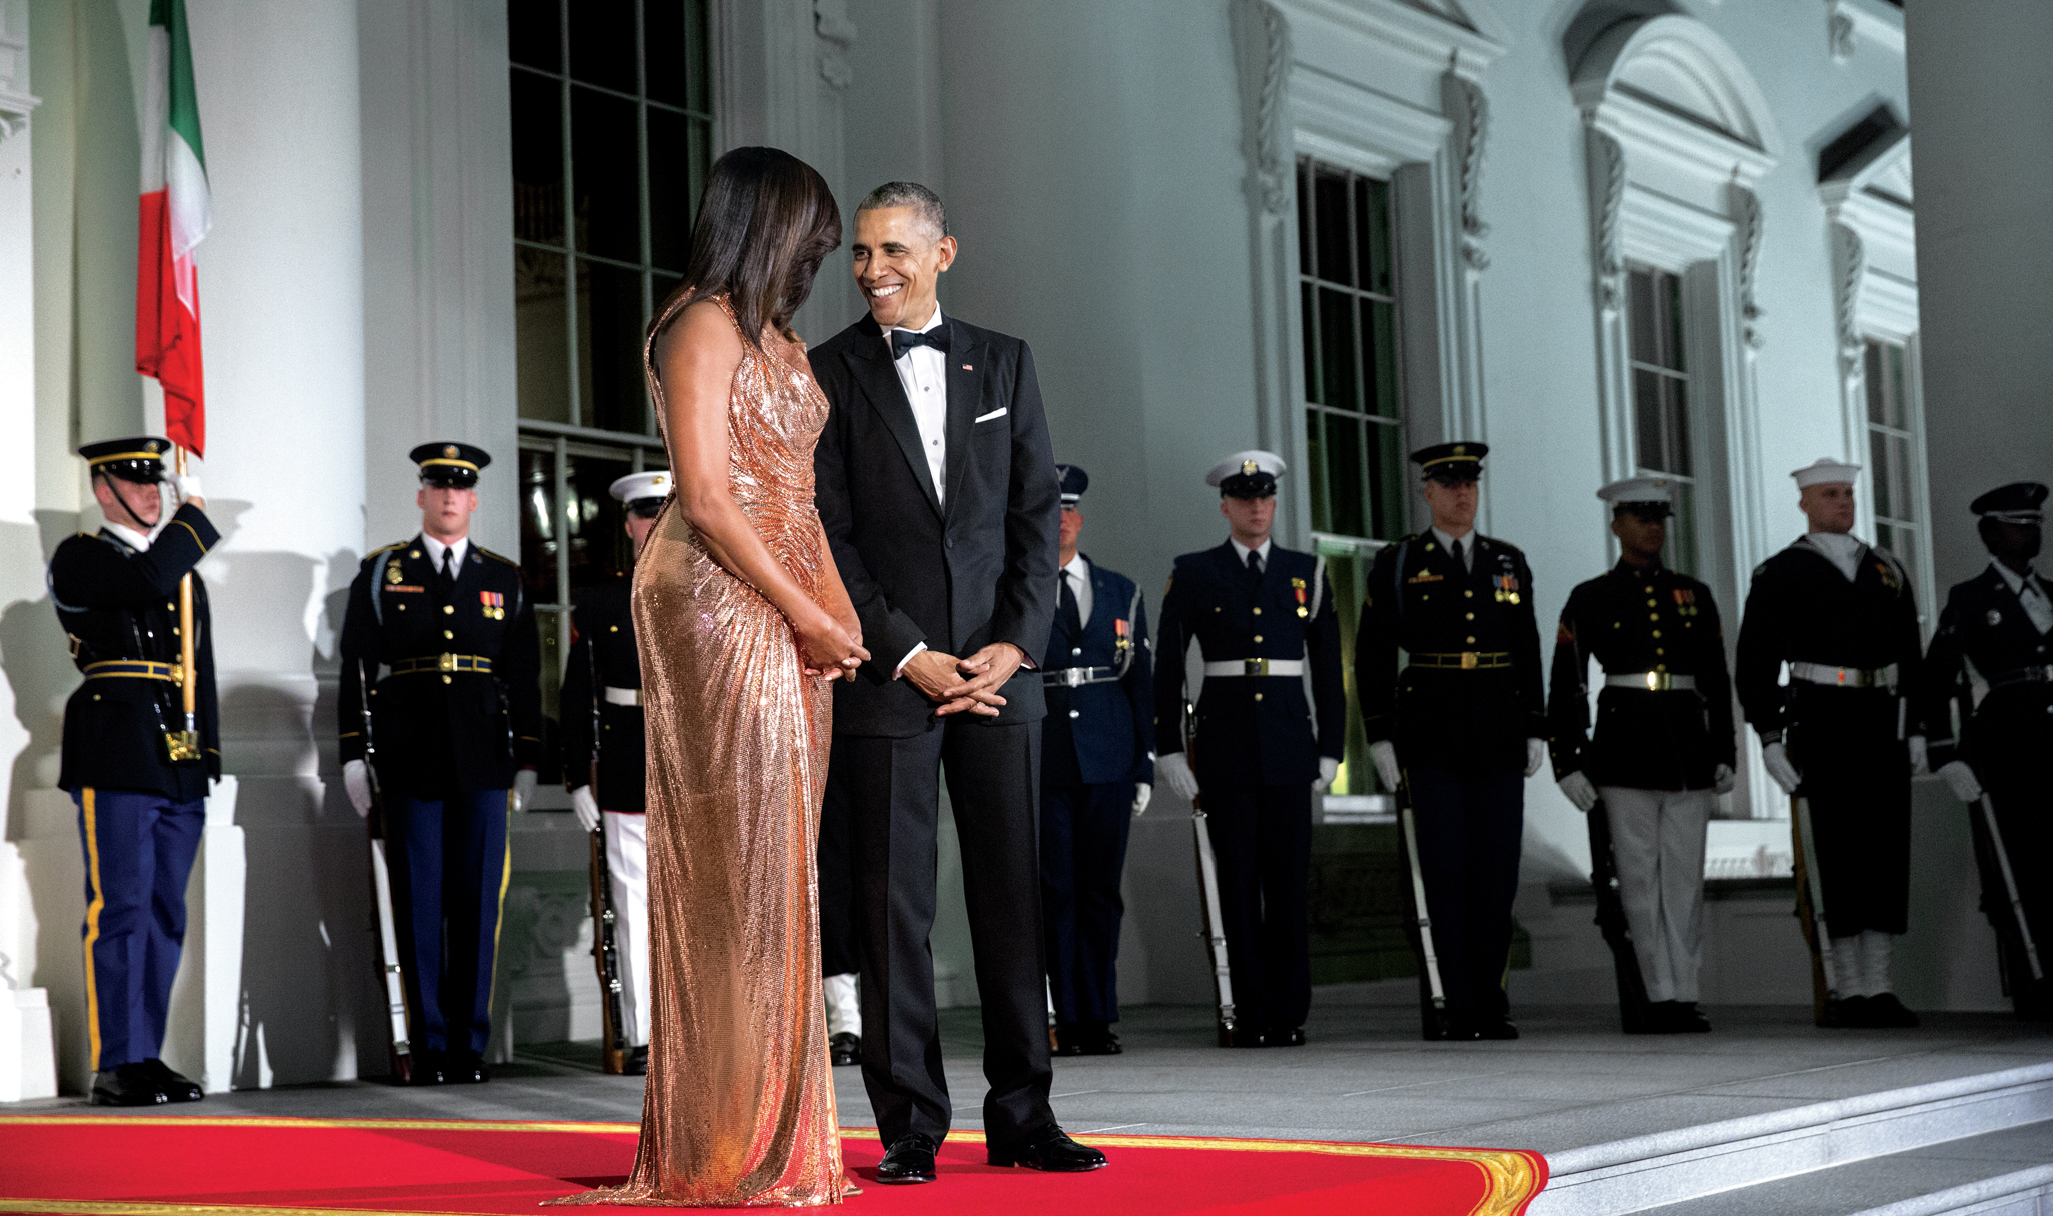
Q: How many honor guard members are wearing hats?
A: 9